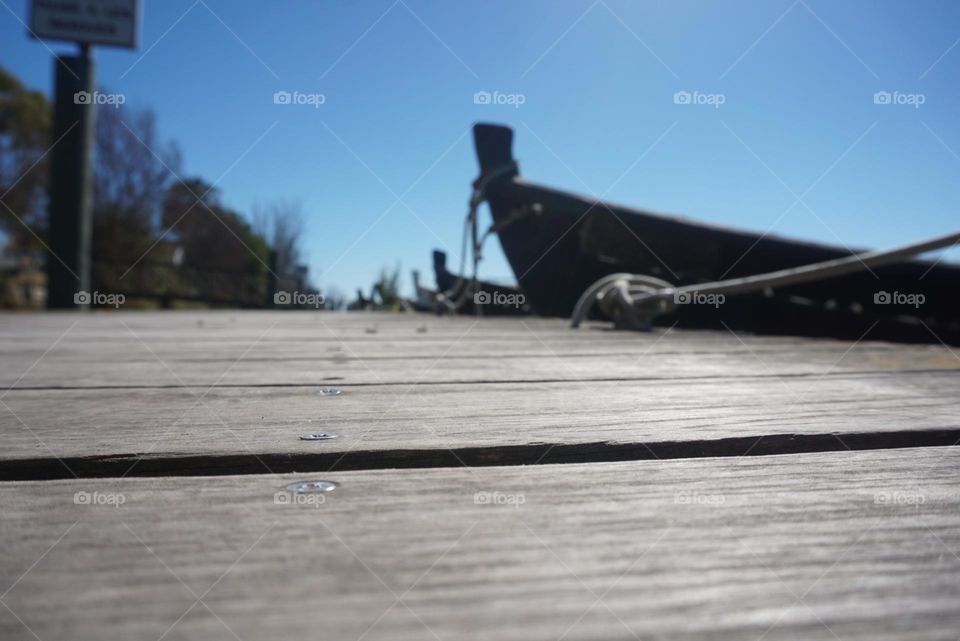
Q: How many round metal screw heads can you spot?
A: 3